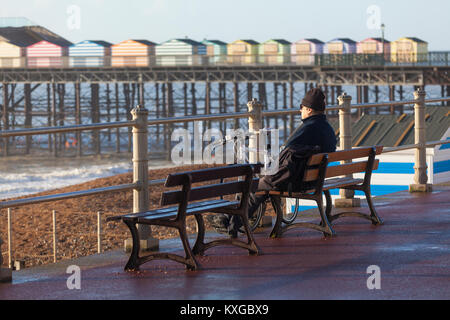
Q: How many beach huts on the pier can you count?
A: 12